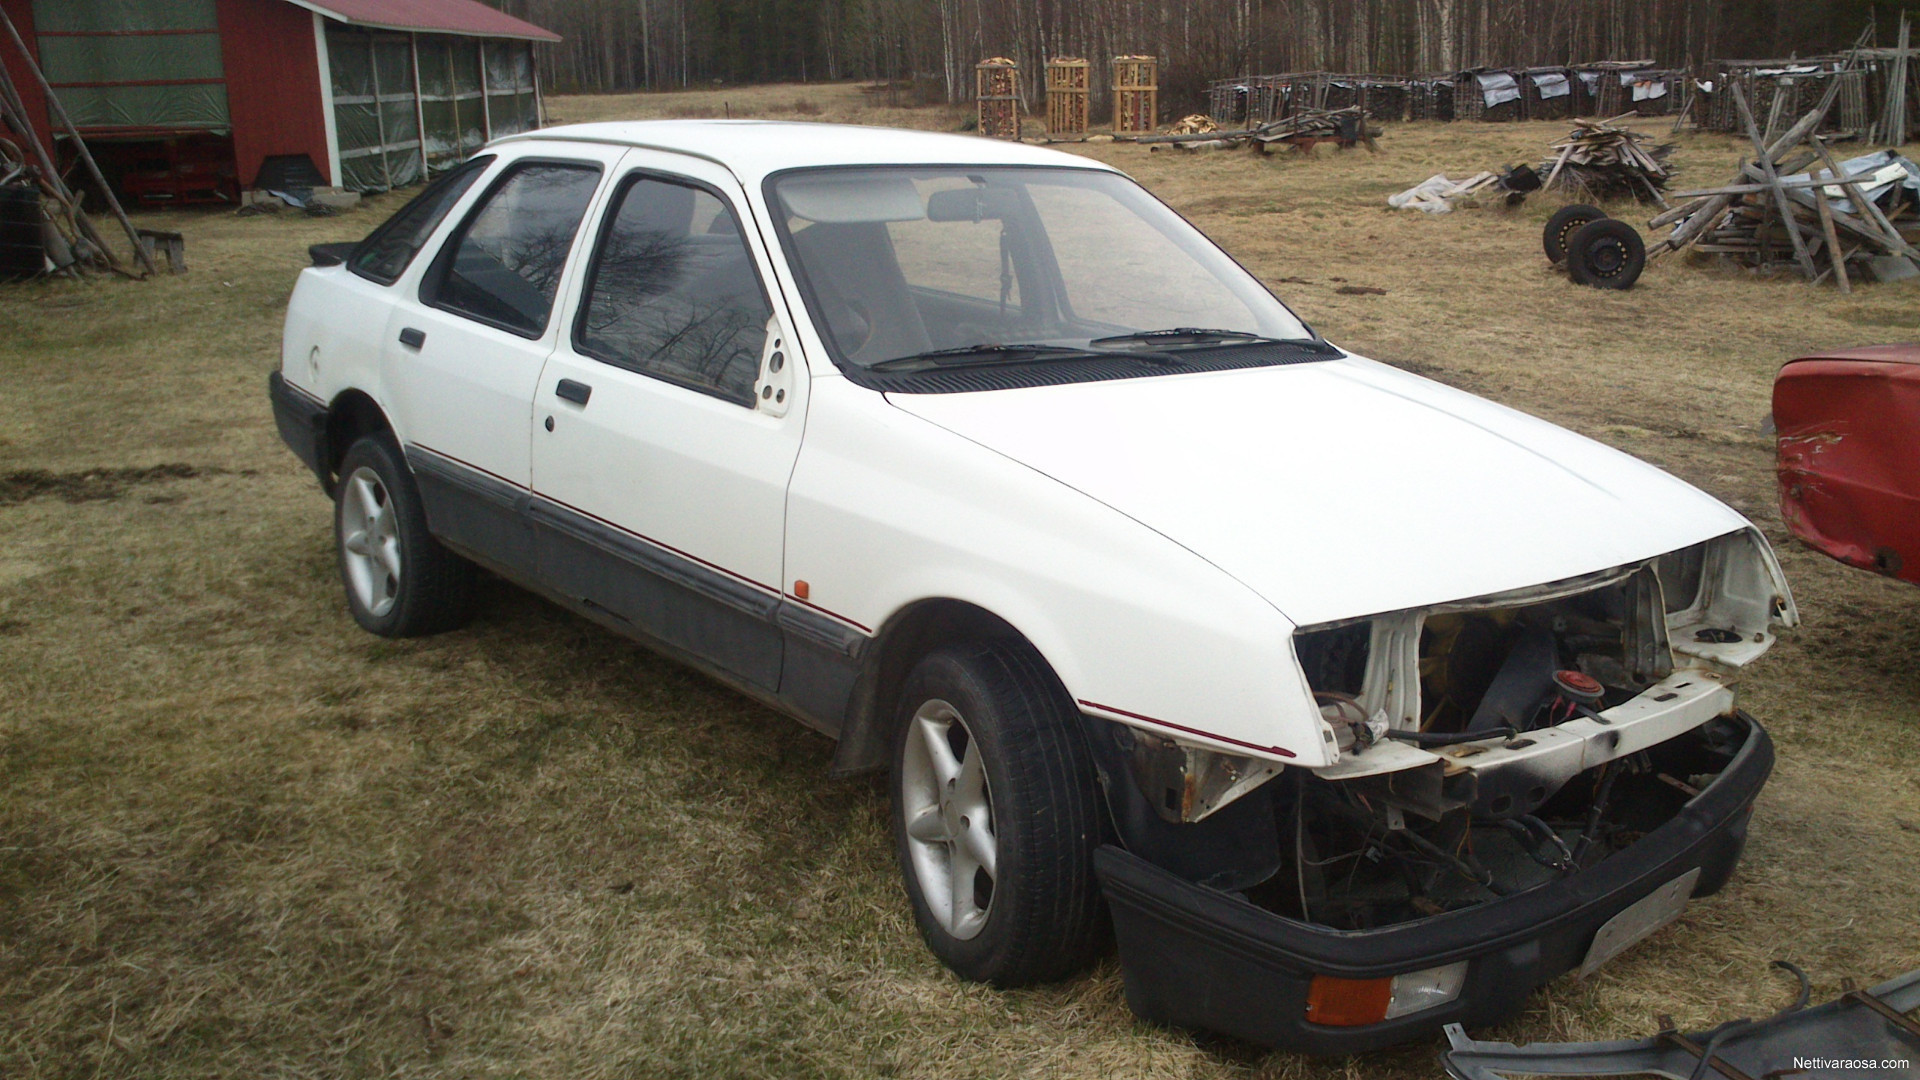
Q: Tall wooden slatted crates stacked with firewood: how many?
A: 3